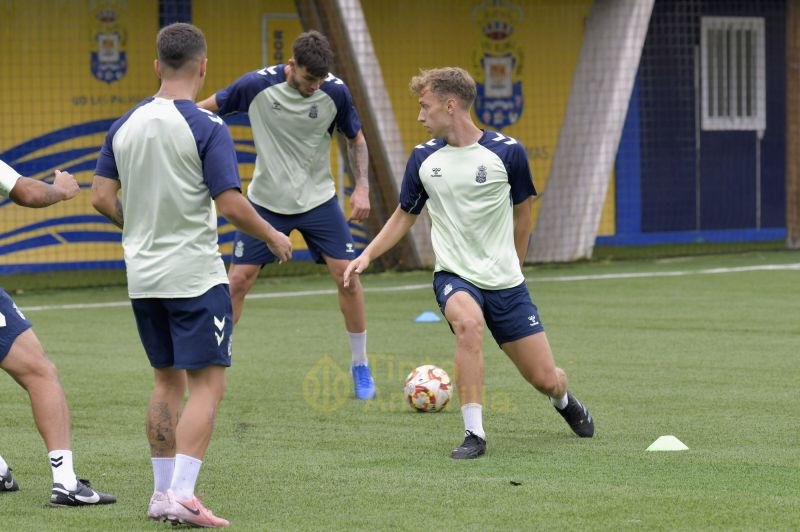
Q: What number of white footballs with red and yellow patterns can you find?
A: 1